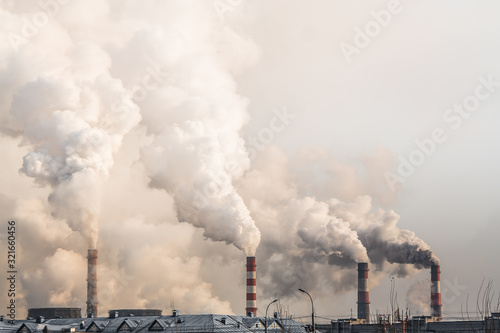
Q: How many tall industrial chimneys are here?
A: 4